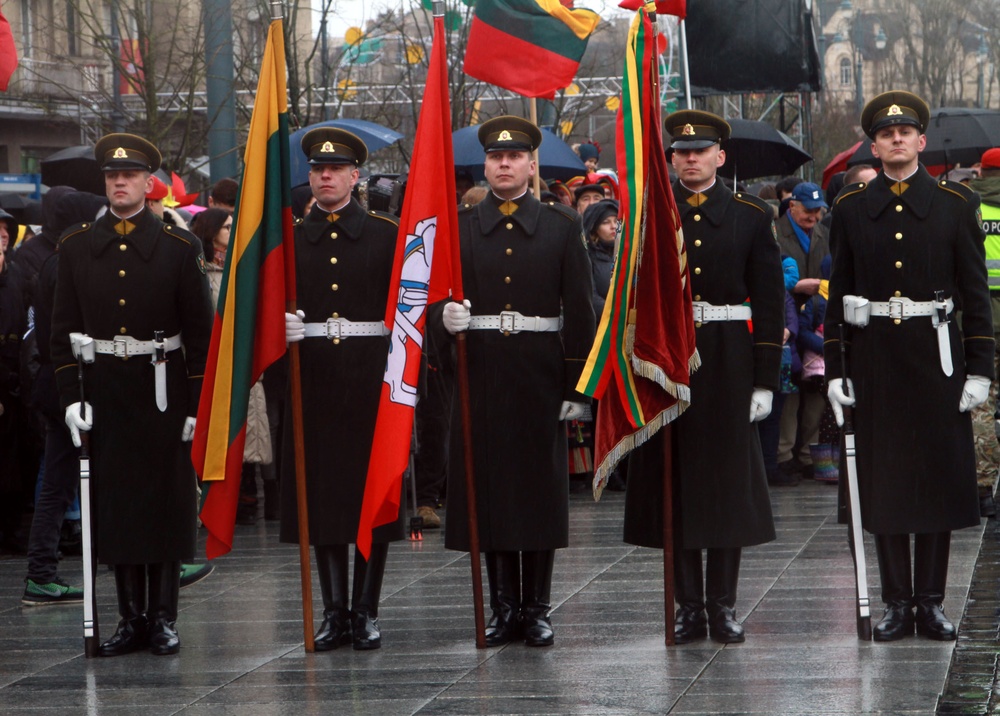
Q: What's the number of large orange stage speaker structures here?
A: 0